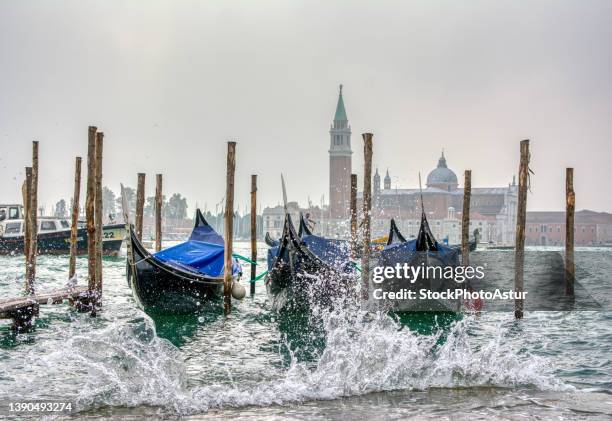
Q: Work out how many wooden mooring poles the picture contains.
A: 14